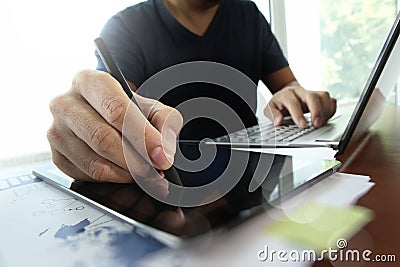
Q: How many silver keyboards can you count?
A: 1